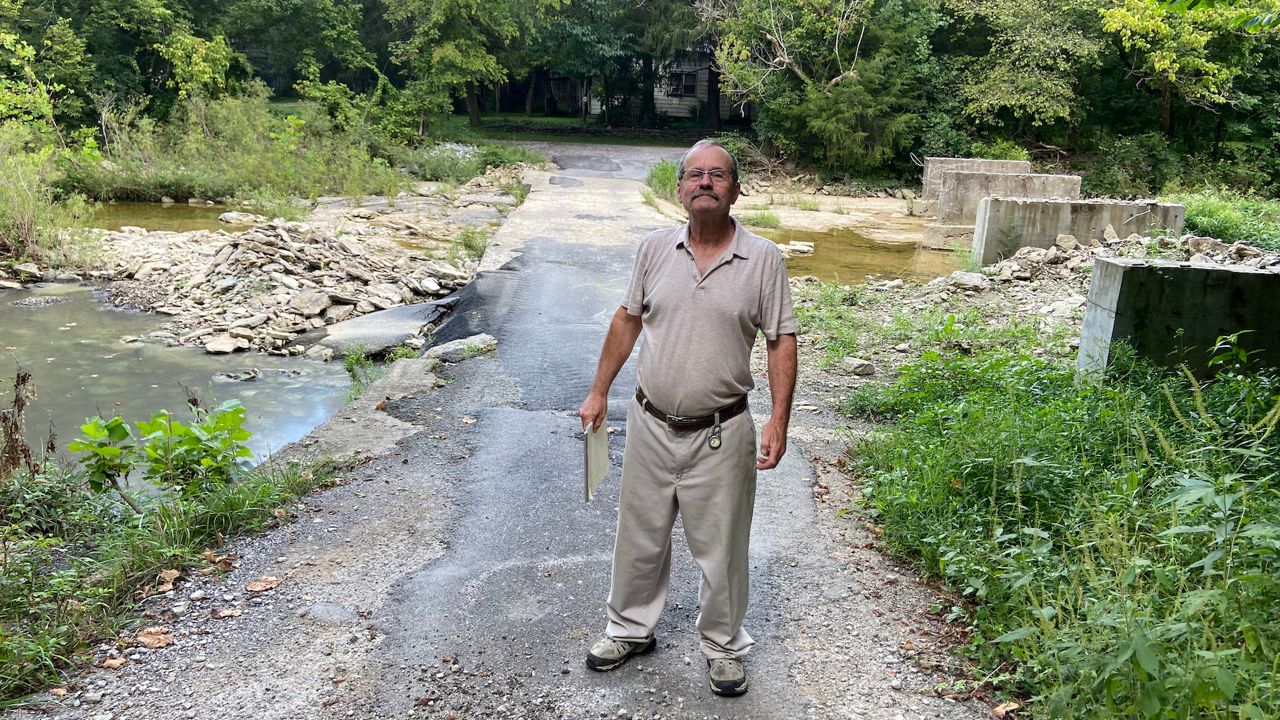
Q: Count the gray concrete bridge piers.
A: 4